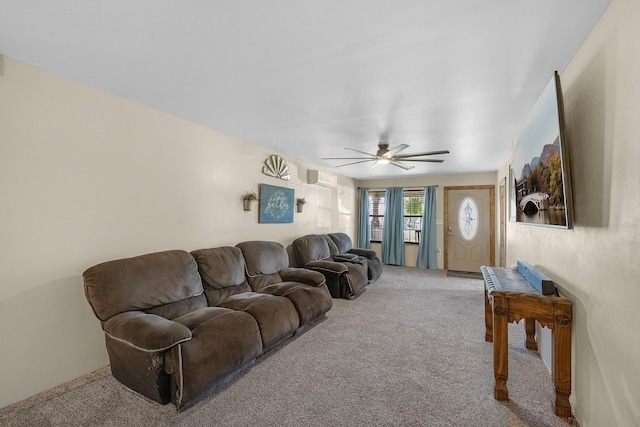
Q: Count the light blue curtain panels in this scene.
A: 3